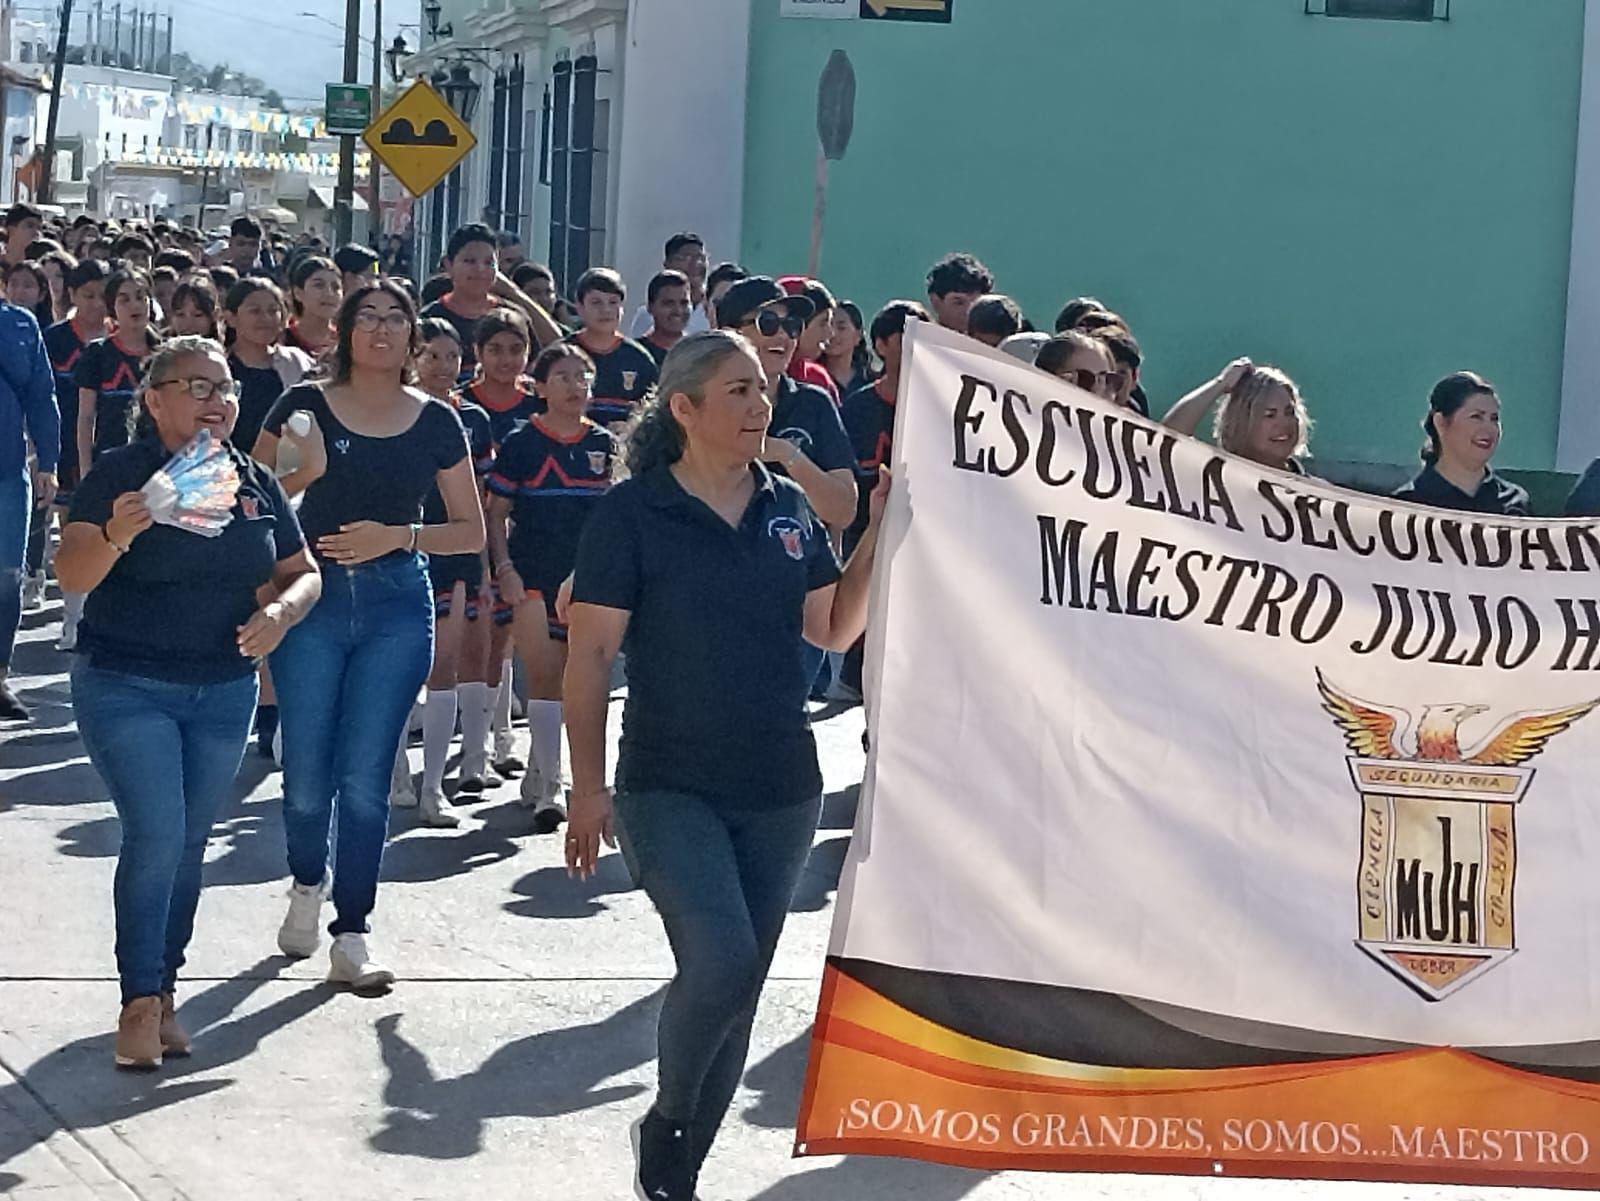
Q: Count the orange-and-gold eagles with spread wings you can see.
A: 1